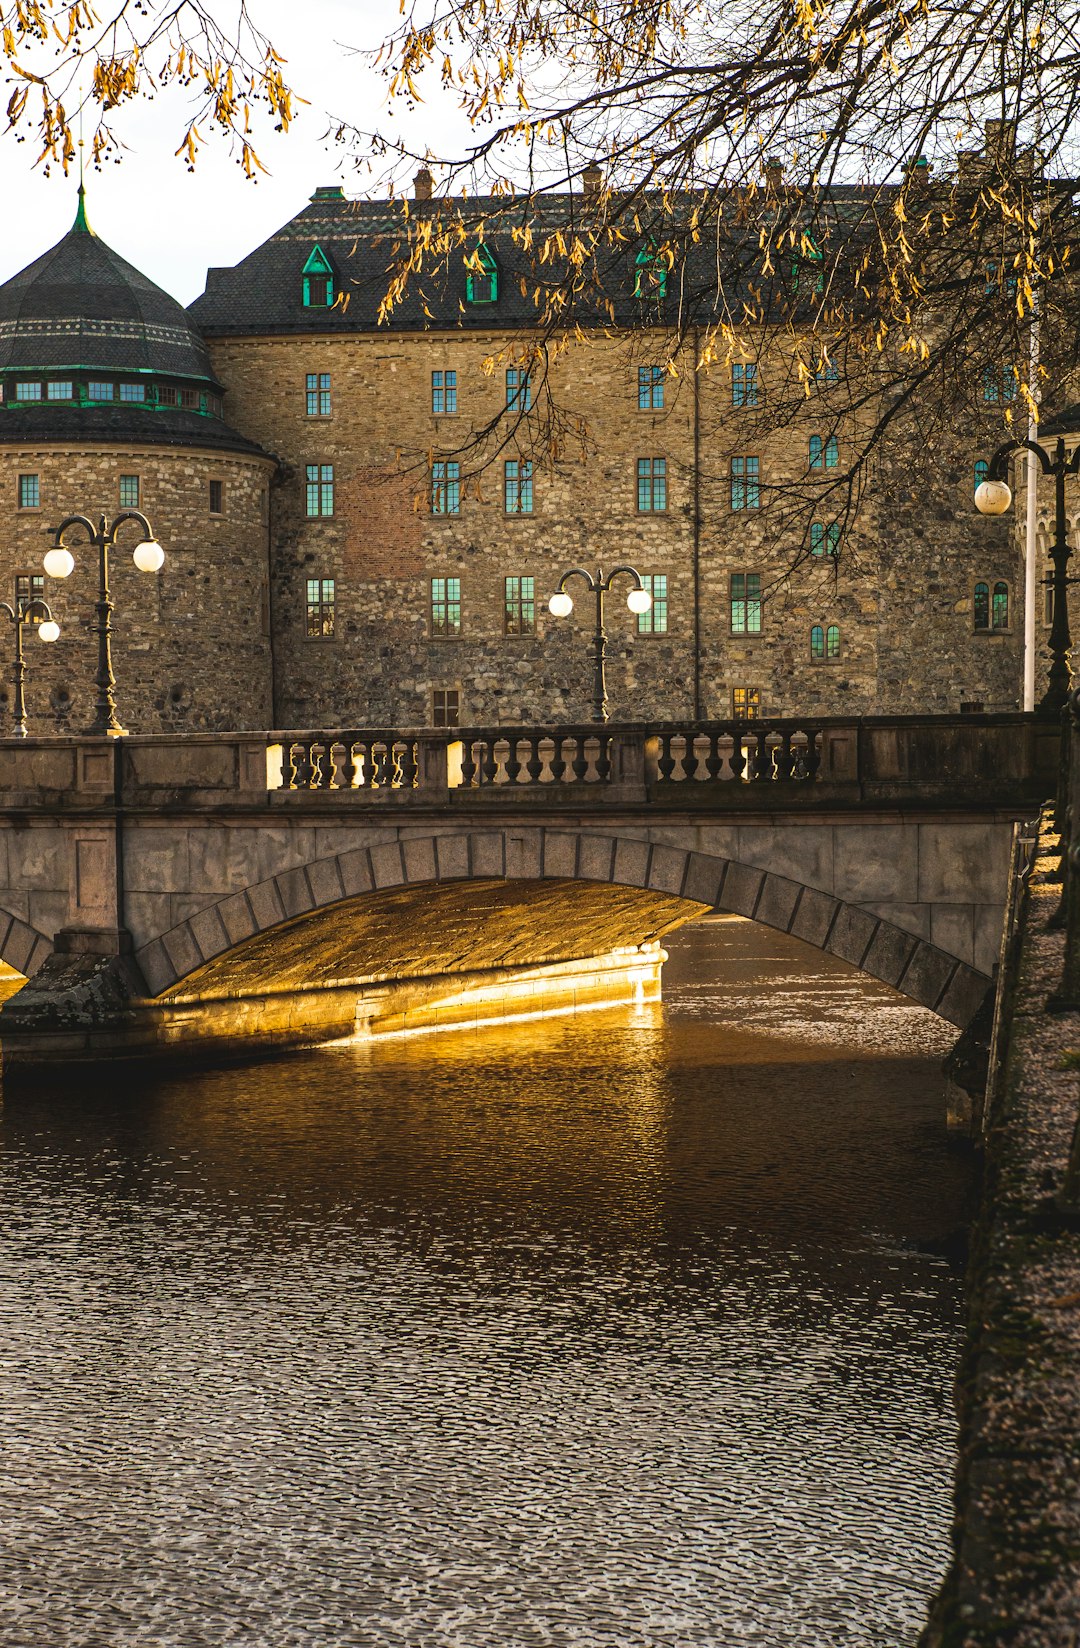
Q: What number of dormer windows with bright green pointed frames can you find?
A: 4